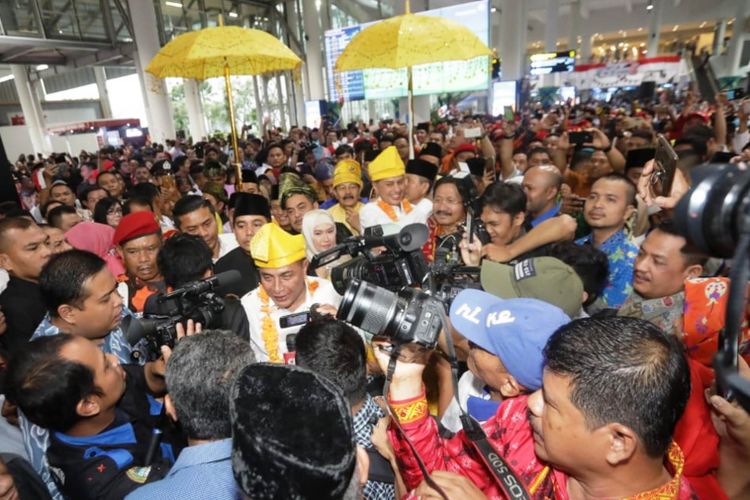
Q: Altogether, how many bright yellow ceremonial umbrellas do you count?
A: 2